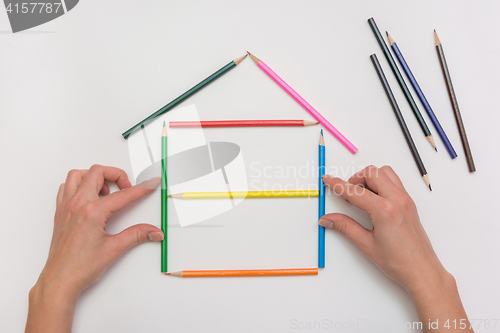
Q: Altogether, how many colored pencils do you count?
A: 11